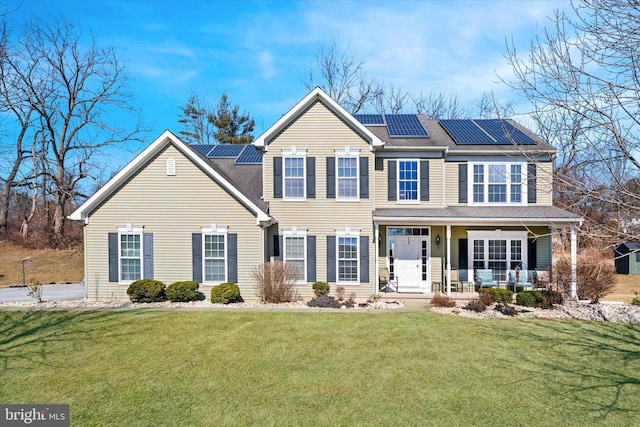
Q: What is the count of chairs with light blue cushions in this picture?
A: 2